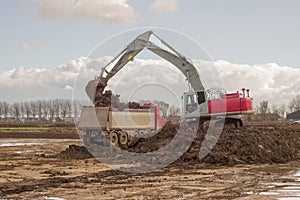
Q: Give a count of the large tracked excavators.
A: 1